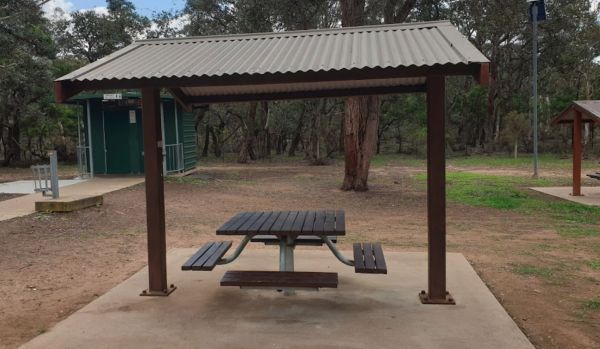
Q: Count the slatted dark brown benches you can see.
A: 4